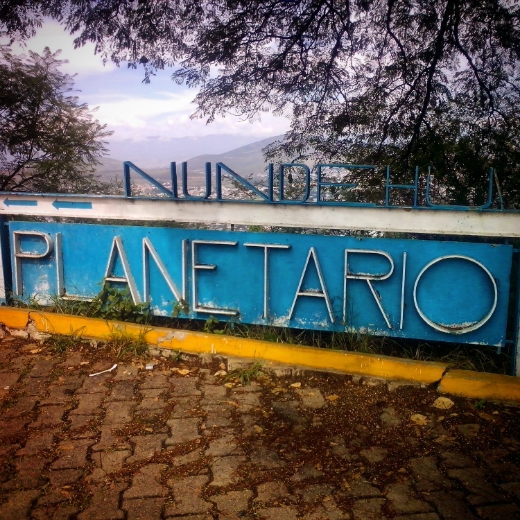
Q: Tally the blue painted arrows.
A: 2